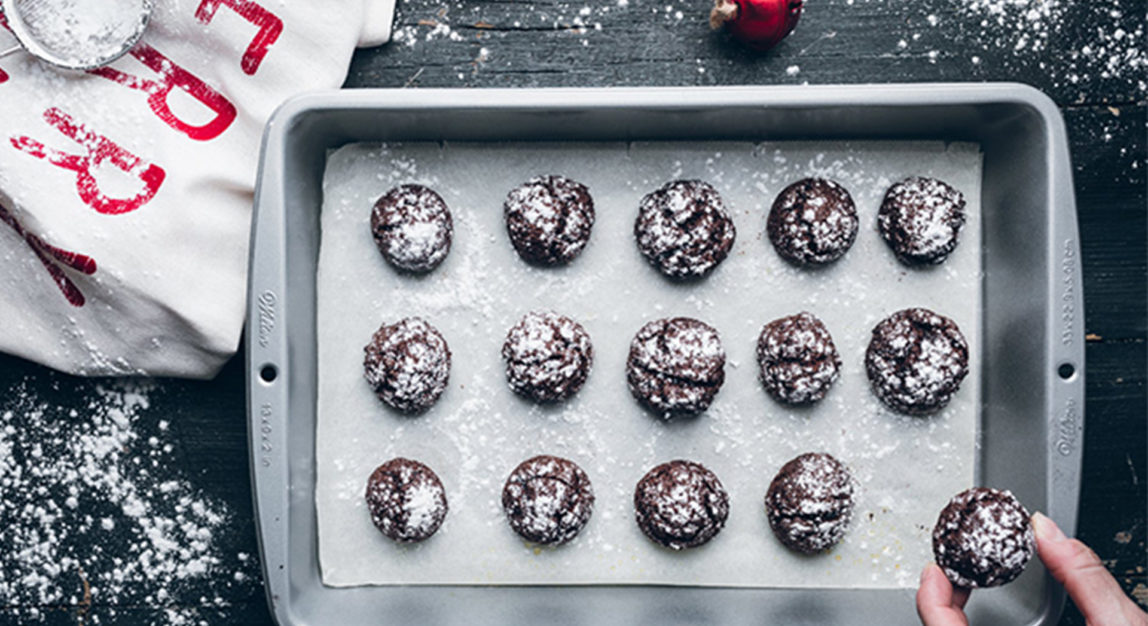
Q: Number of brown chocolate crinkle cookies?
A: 15